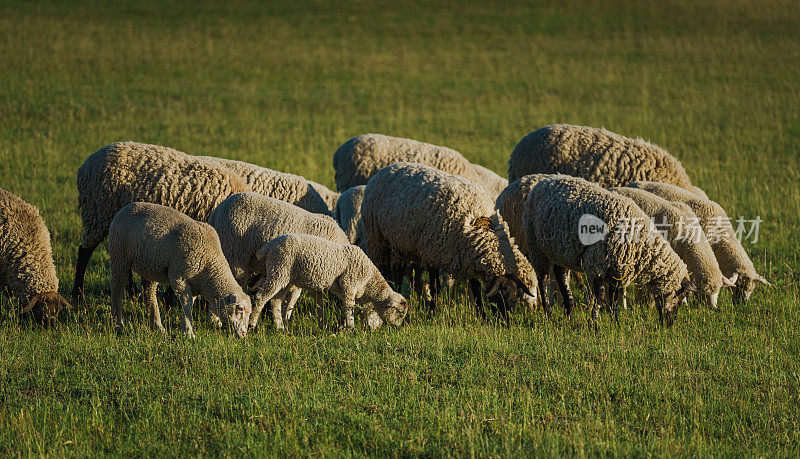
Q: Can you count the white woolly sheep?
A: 14